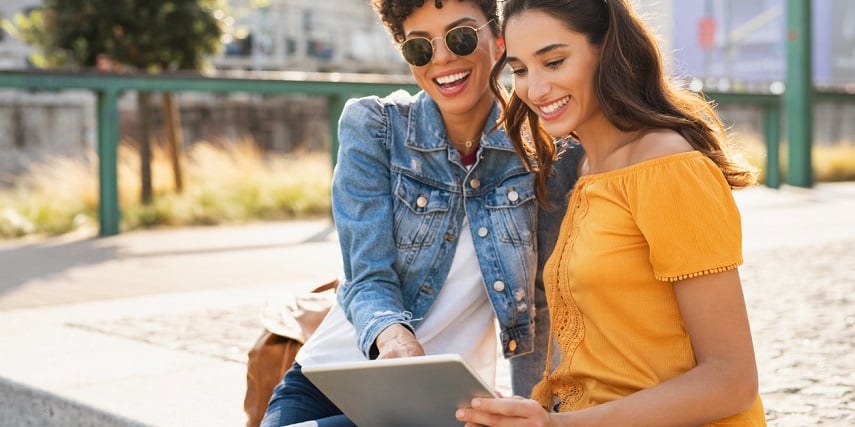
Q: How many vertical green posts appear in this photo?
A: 4